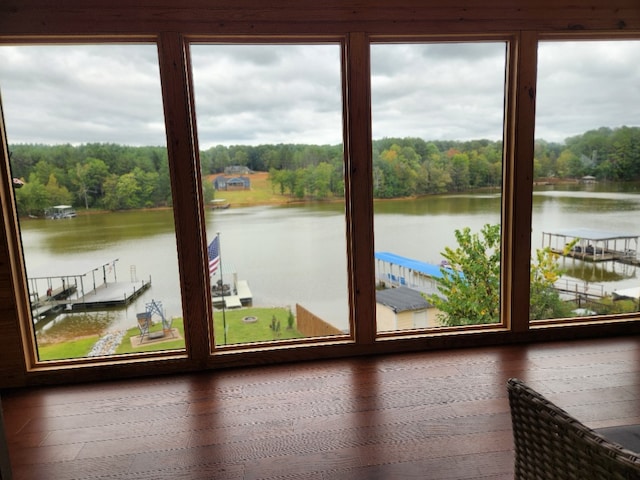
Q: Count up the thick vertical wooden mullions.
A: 3